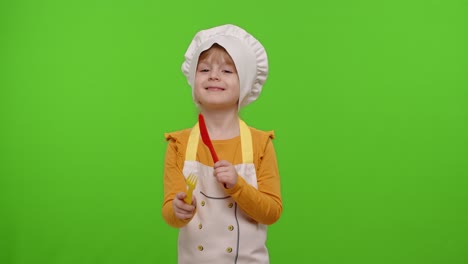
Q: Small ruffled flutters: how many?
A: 2